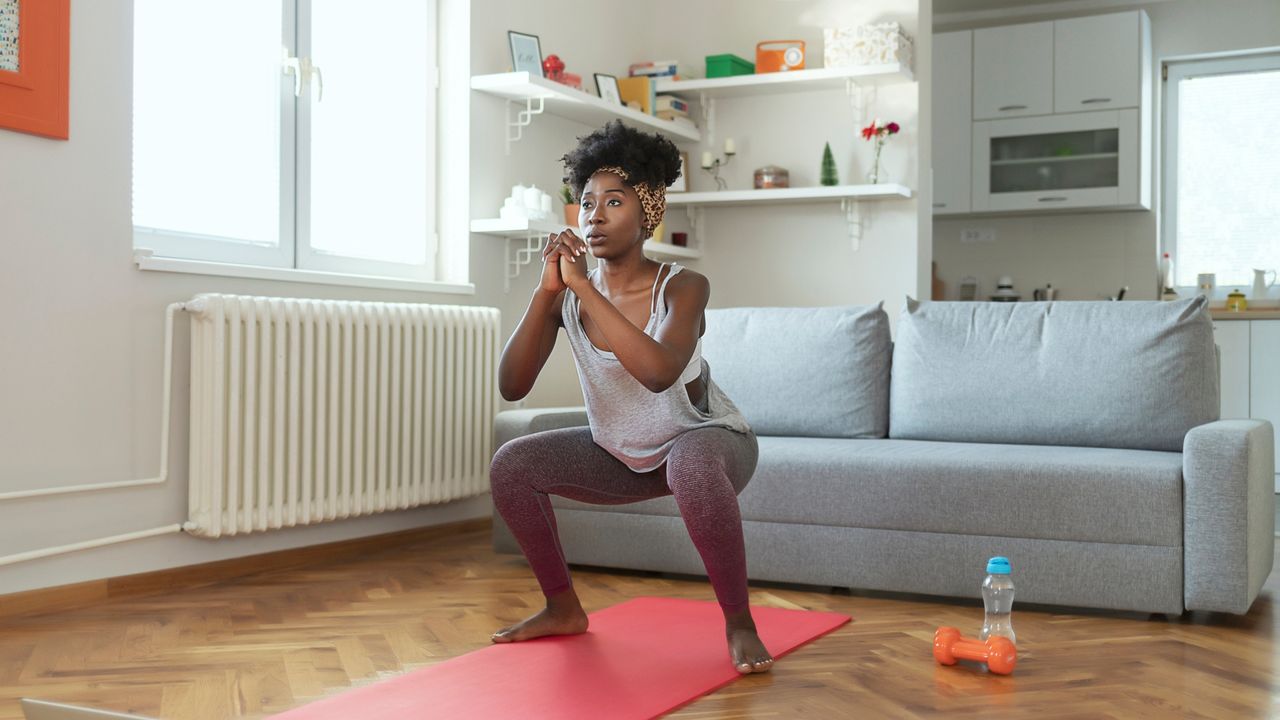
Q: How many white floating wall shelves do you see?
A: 4